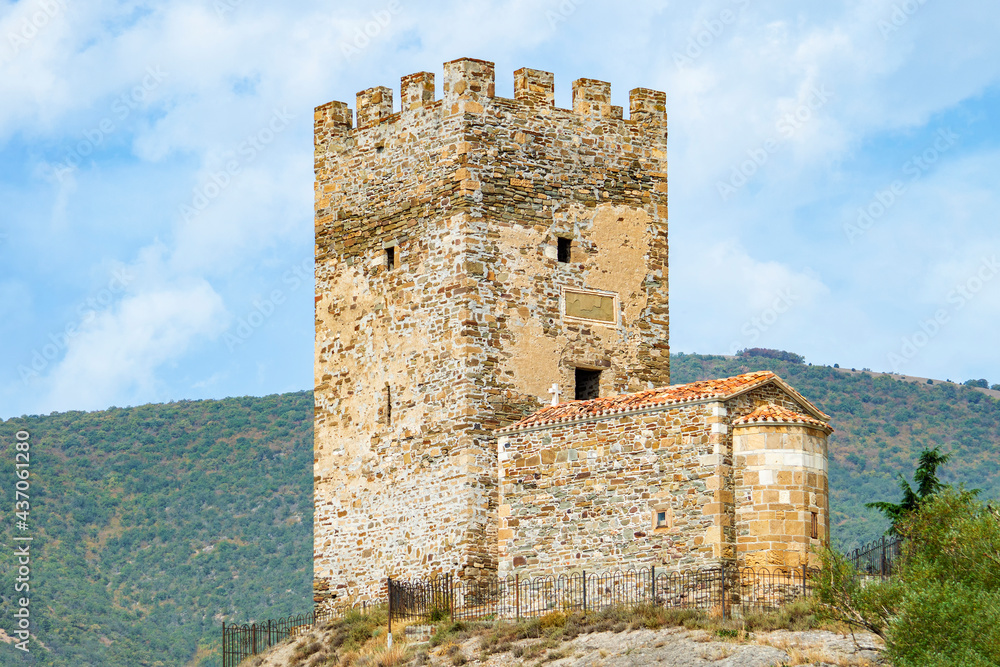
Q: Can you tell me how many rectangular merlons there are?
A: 7